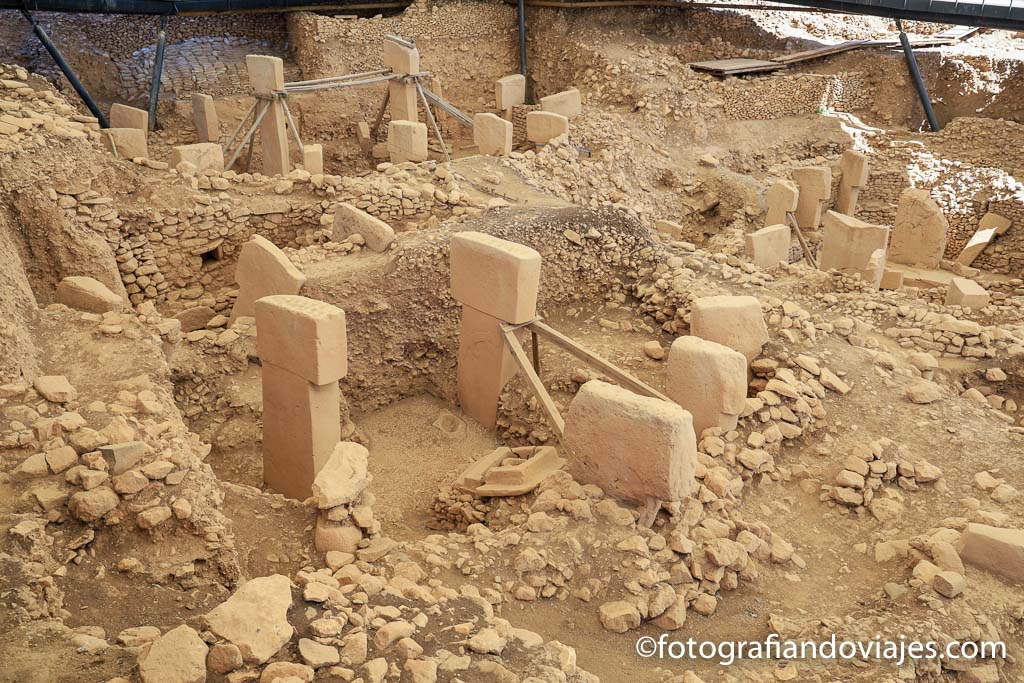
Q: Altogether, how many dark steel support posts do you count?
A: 4